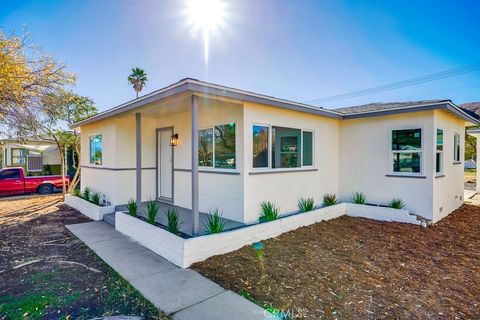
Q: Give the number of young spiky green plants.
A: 12